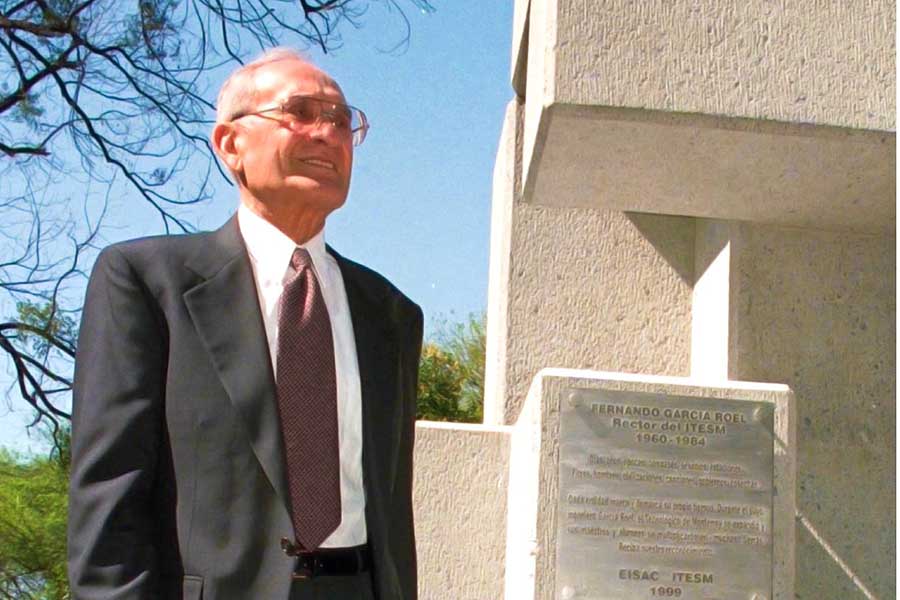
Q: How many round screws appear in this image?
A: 4